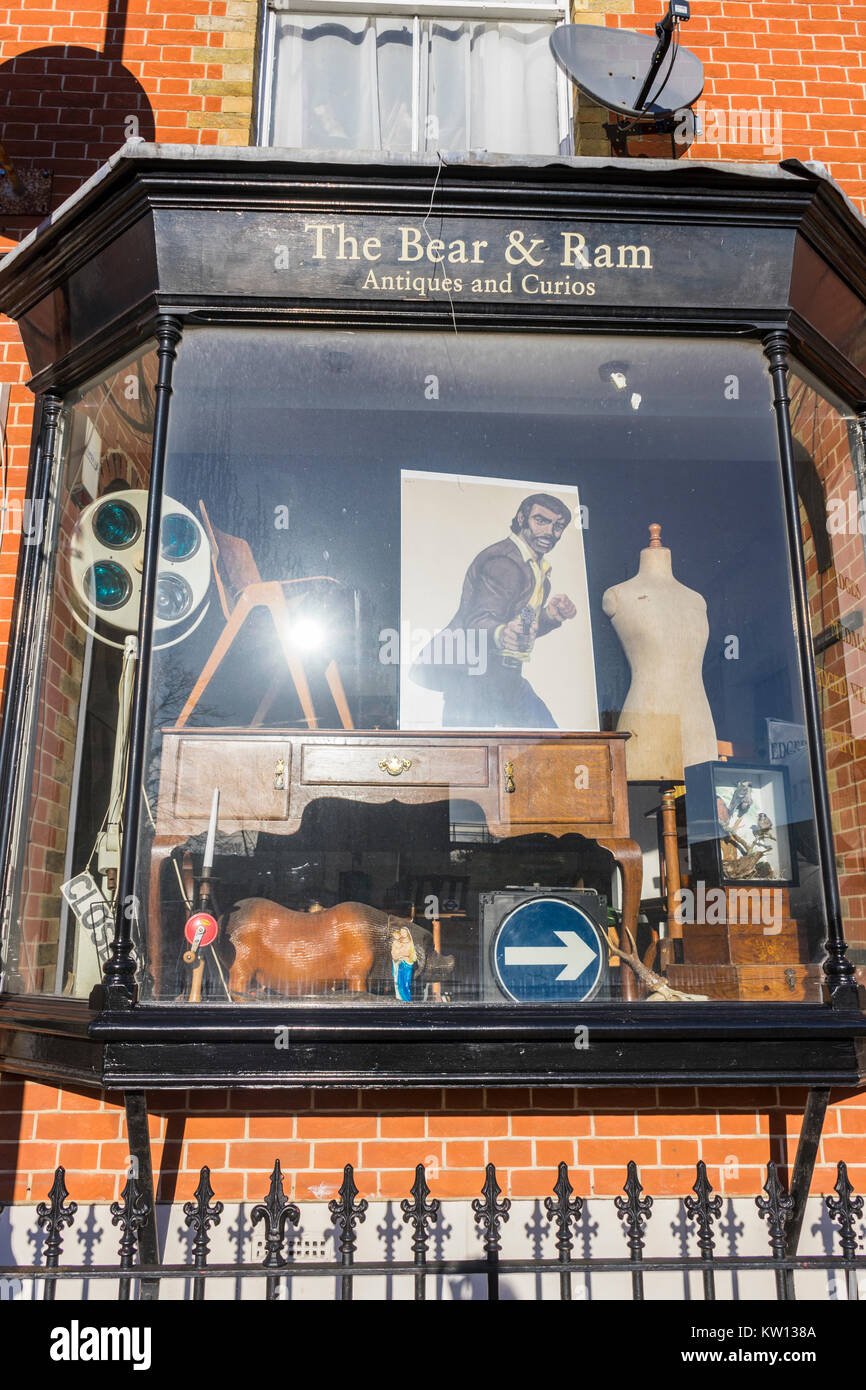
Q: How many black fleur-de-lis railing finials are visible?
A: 12